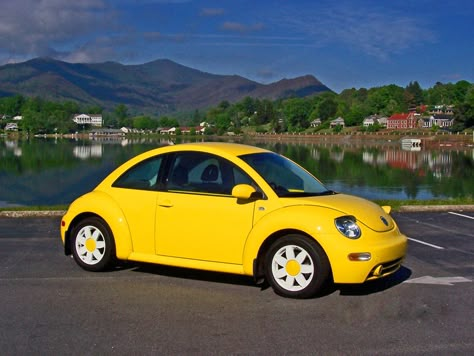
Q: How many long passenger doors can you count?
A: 1